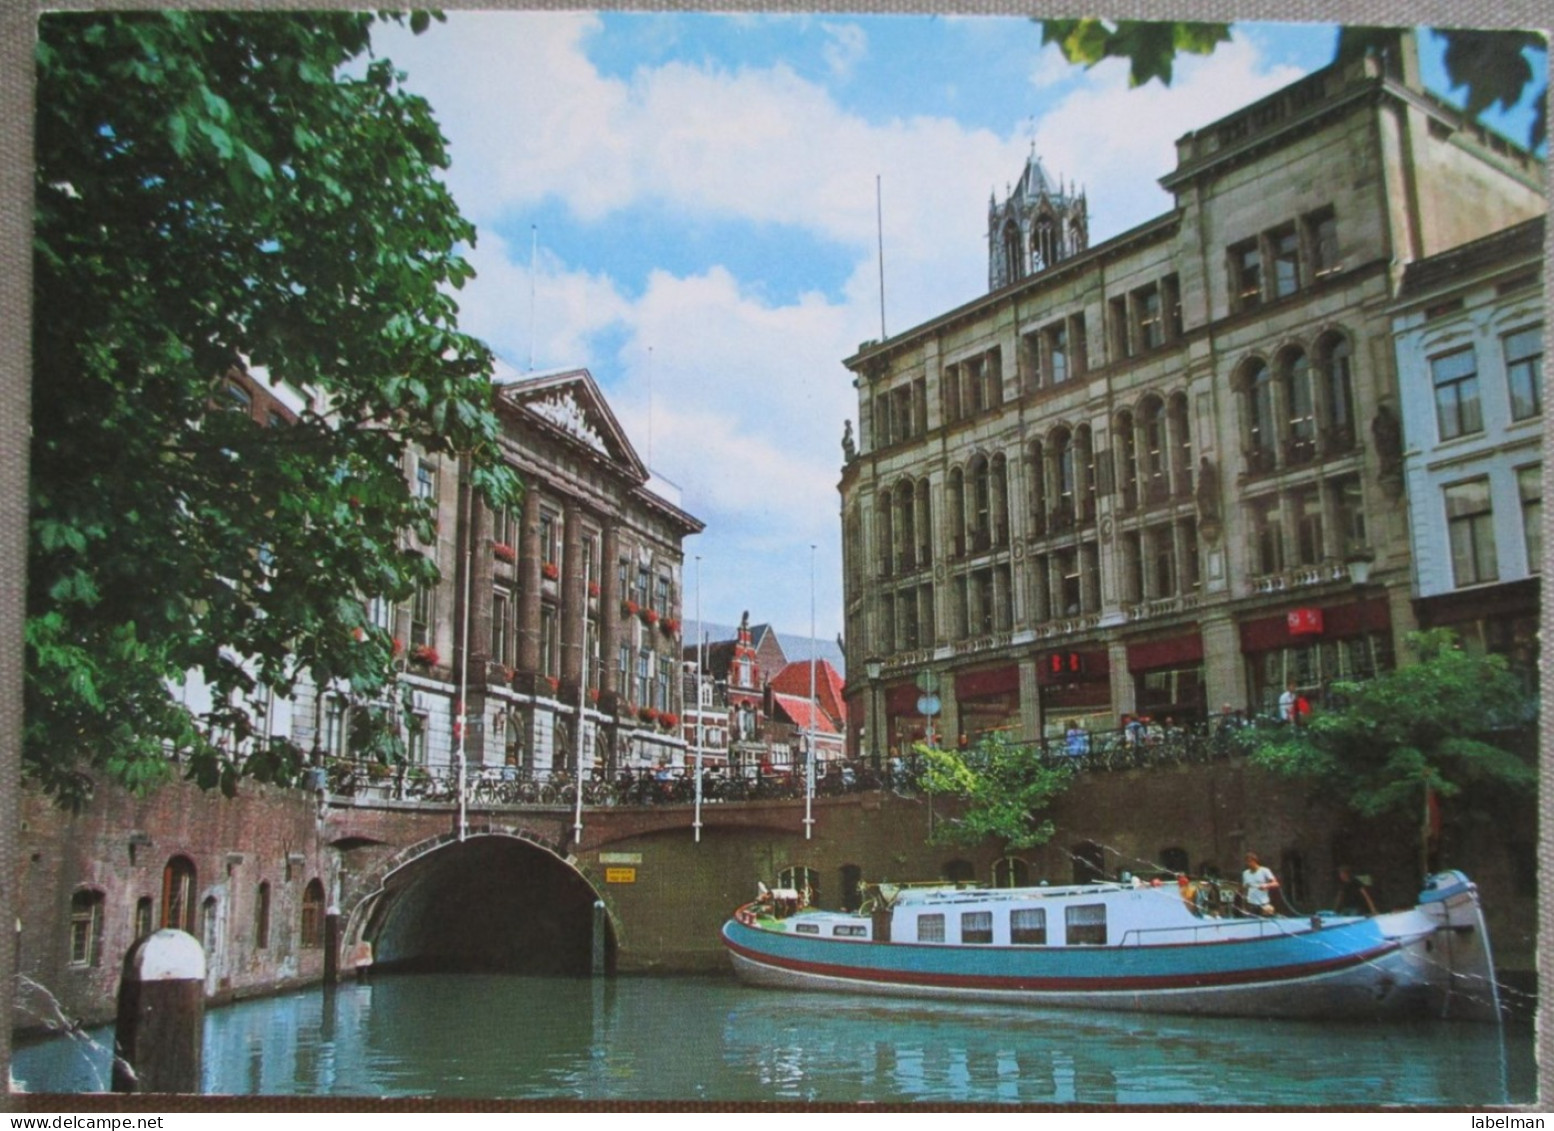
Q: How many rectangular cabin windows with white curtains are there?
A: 4